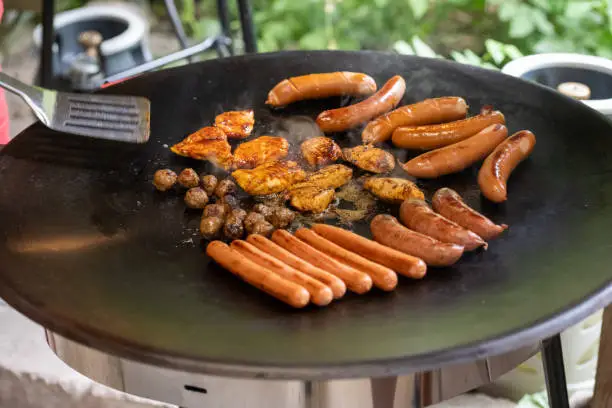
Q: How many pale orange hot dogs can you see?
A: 6